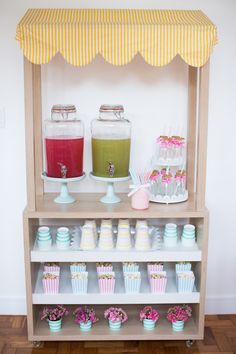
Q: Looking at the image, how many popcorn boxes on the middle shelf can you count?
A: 12